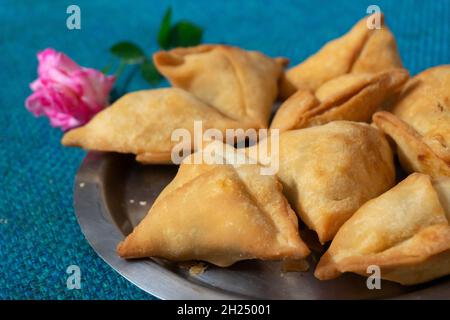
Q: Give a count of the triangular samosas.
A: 8